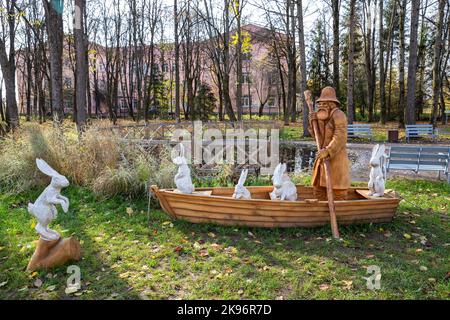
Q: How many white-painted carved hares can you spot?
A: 5